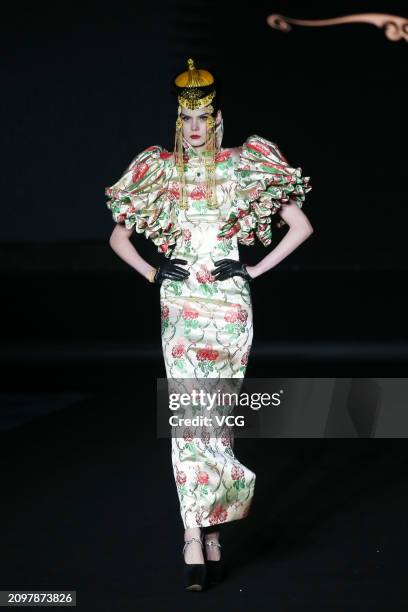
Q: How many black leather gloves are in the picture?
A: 2